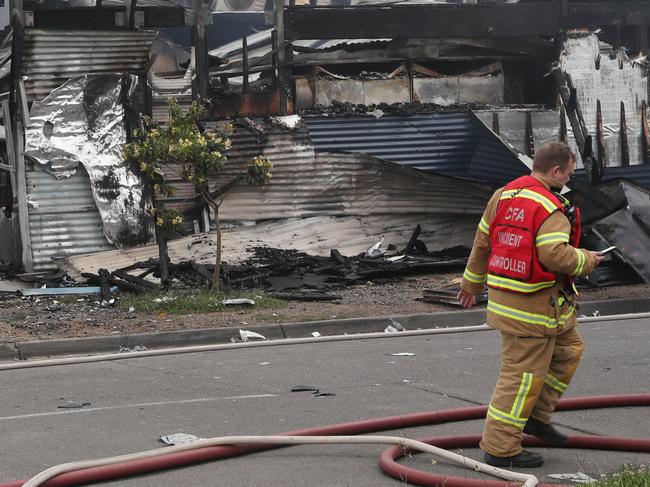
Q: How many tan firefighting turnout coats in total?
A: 1